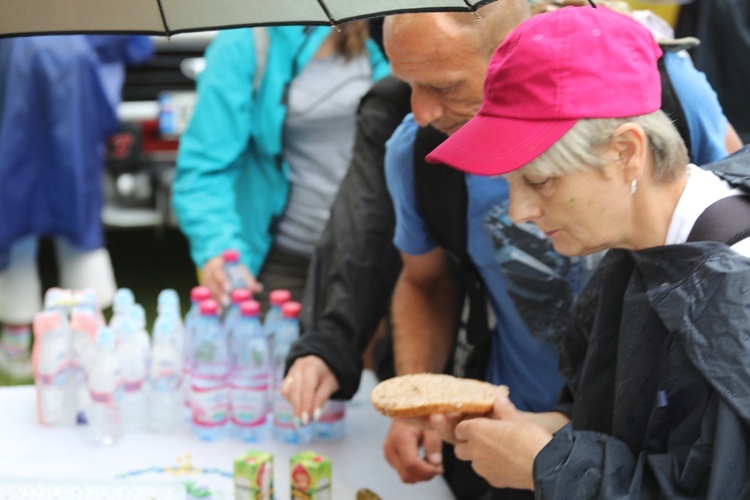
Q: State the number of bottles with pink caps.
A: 7